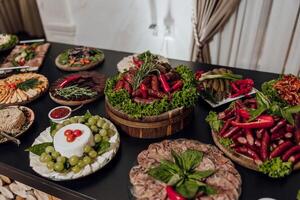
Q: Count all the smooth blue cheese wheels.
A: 0